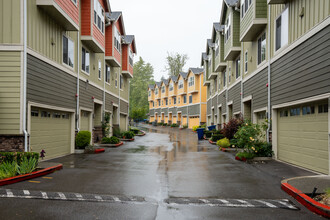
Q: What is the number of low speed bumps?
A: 2